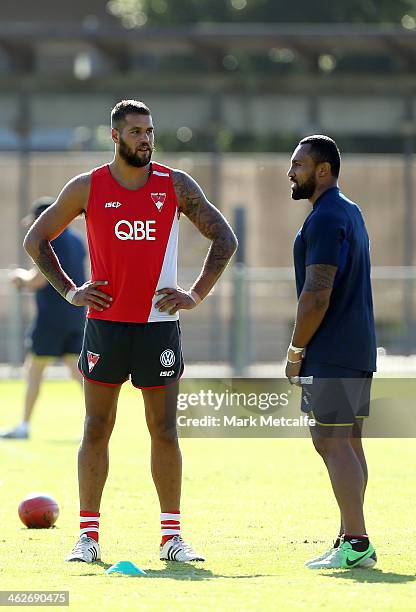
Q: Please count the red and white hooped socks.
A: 2